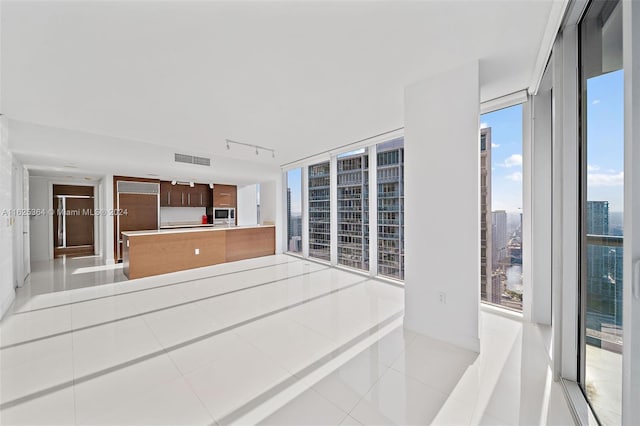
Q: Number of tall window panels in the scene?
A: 6